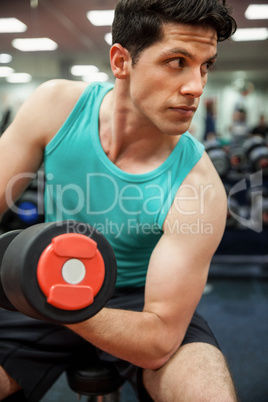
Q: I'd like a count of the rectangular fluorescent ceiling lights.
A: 11